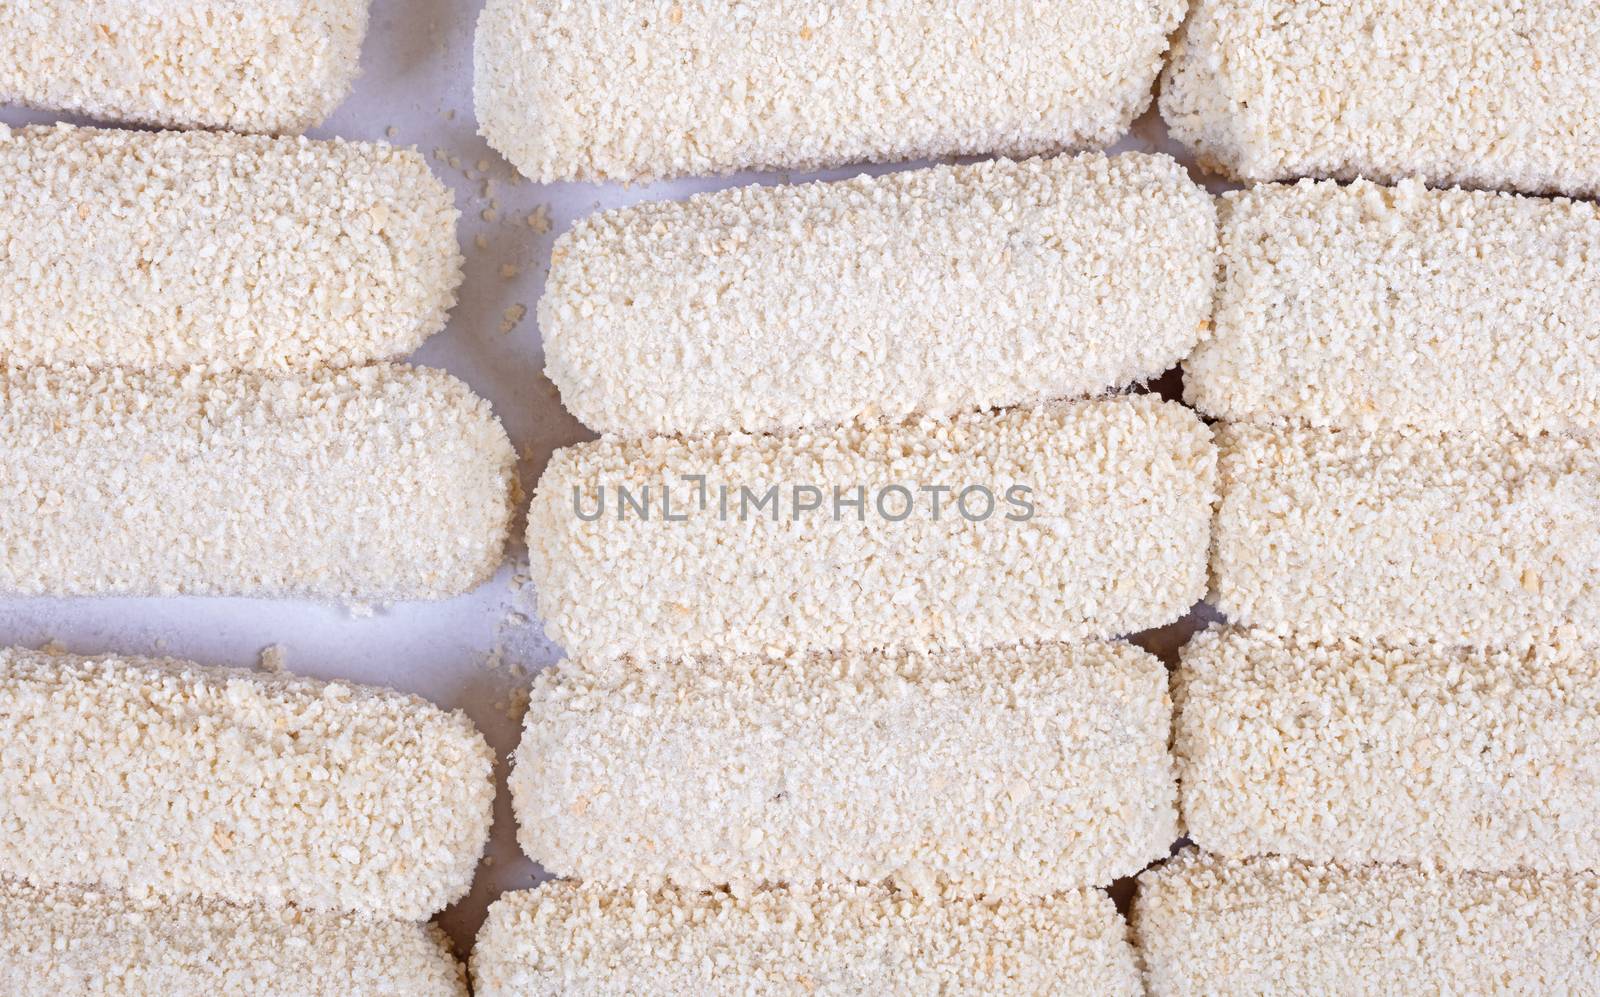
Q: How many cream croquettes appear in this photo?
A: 15